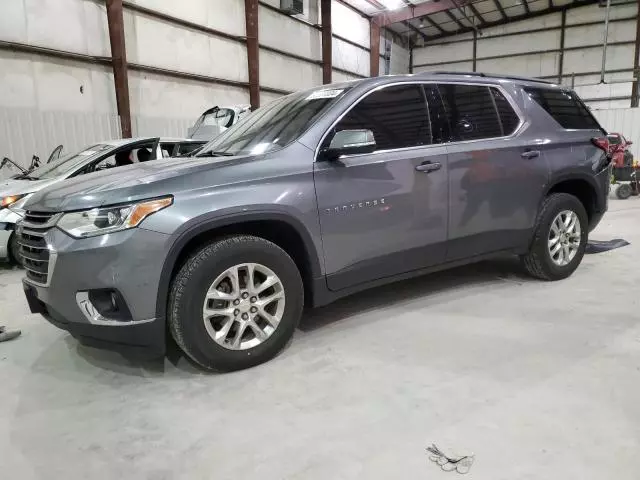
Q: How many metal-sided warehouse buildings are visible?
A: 1